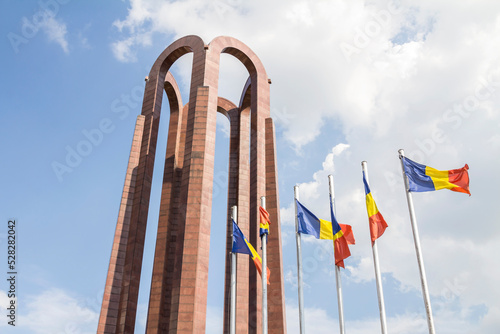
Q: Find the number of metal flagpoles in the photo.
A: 6